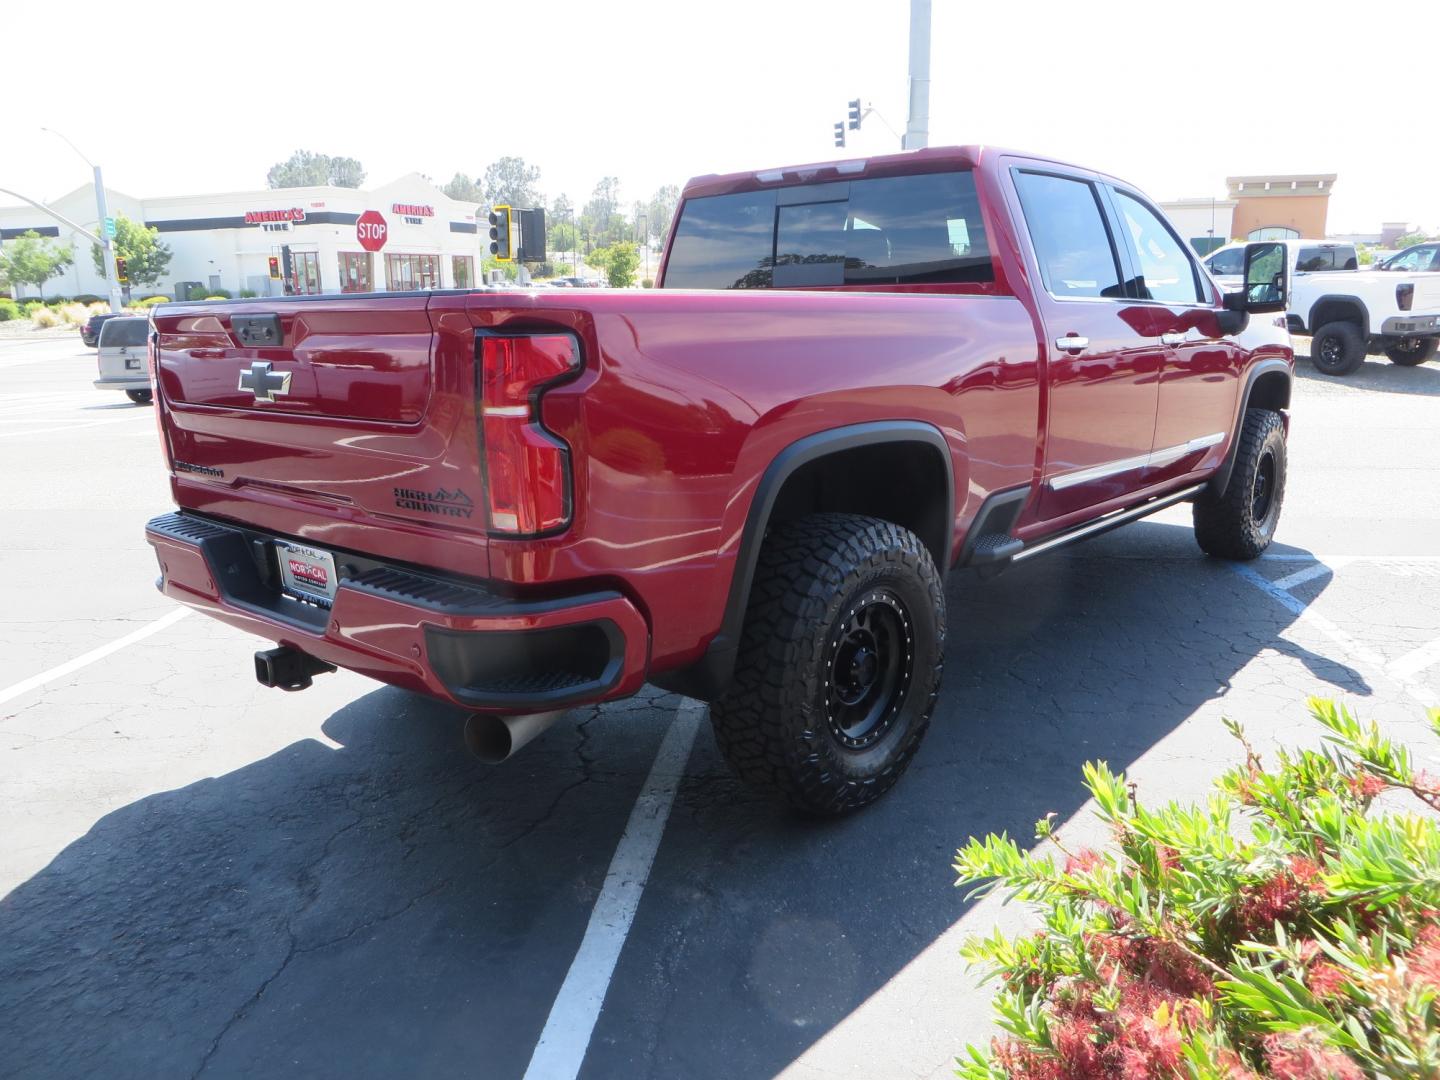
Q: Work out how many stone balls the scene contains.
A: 0